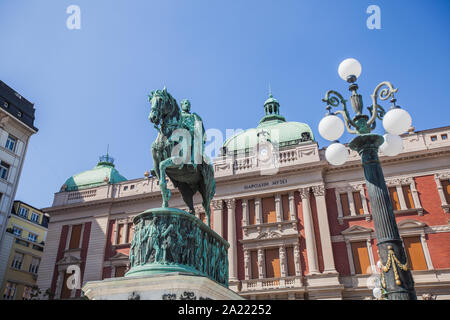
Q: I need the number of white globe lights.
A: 5